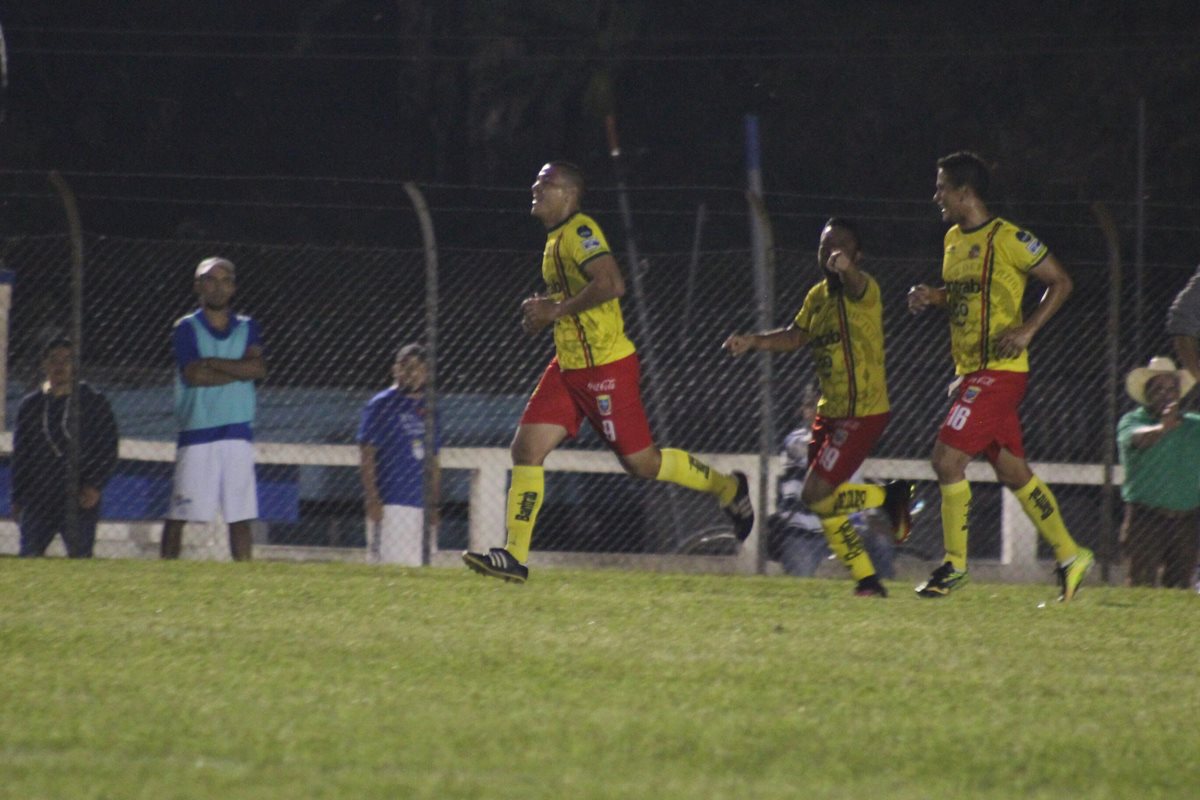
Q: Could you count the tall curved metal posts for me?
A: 4